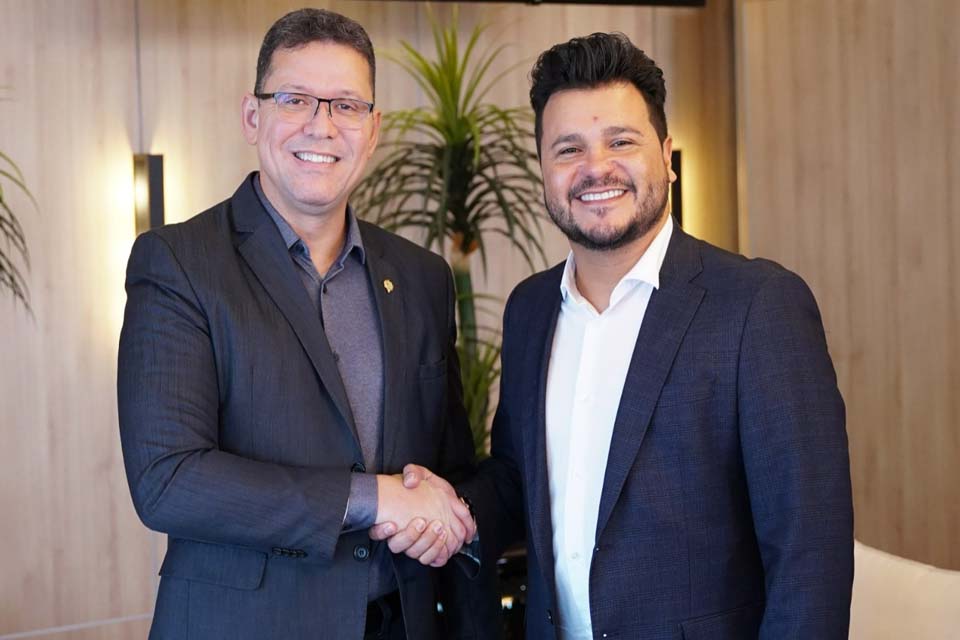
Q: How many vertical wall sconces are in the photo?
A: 2